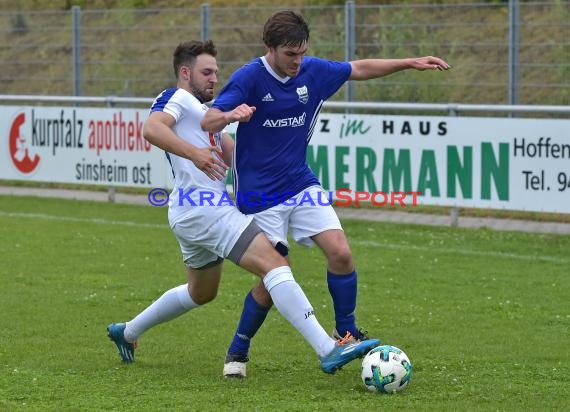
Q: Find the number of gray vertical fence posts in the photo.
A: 4